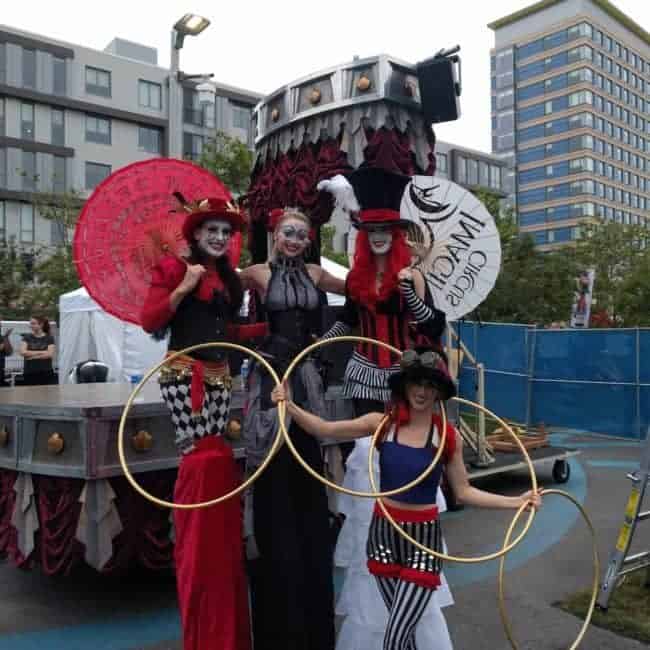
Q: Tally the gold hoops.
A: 4